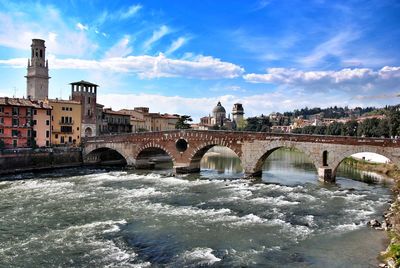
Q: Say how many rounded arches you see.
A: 5